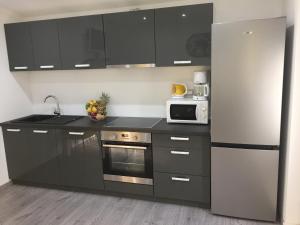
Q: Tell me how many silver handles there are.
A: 11